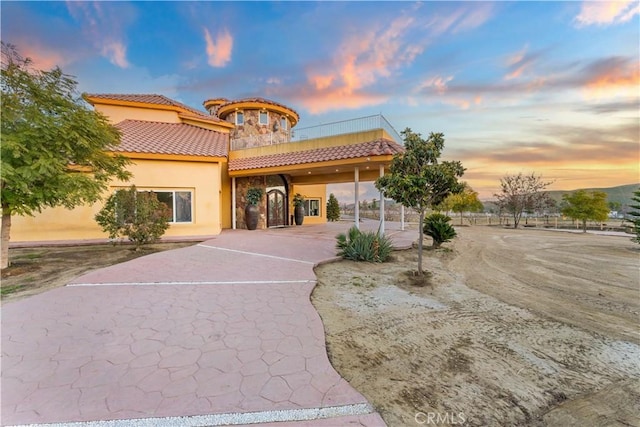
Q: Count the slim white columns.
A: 4